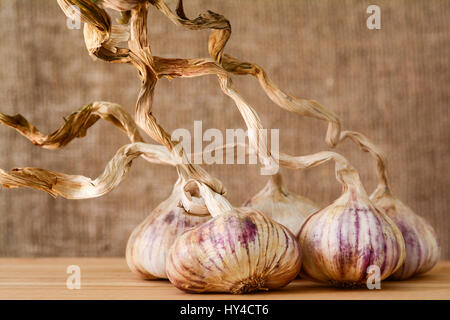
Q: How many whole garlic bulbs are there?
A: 5